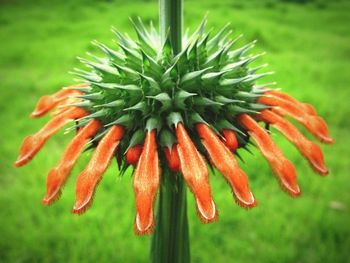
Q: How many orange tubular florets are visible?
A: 11